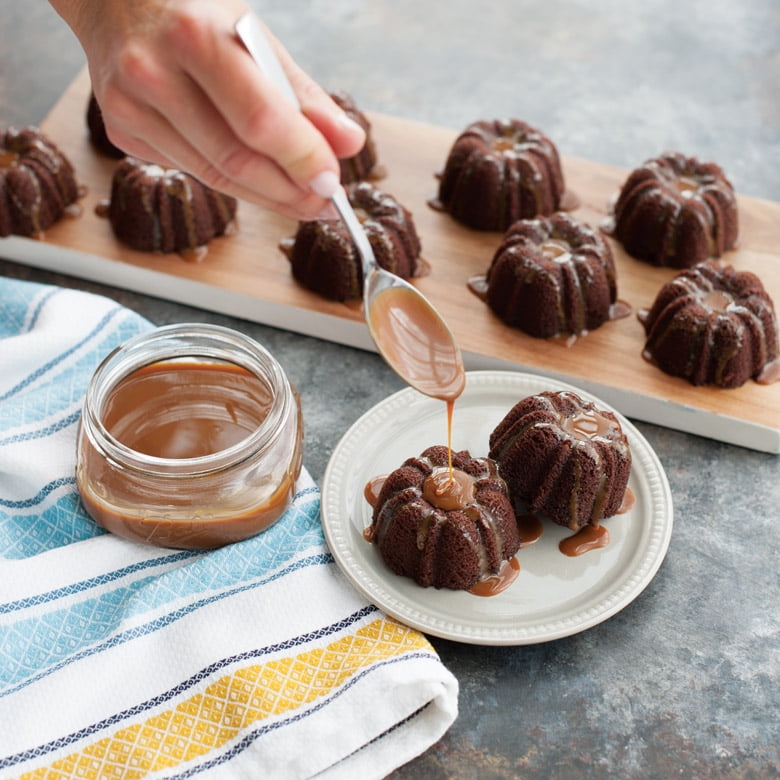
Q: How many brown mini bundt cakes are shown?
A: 11